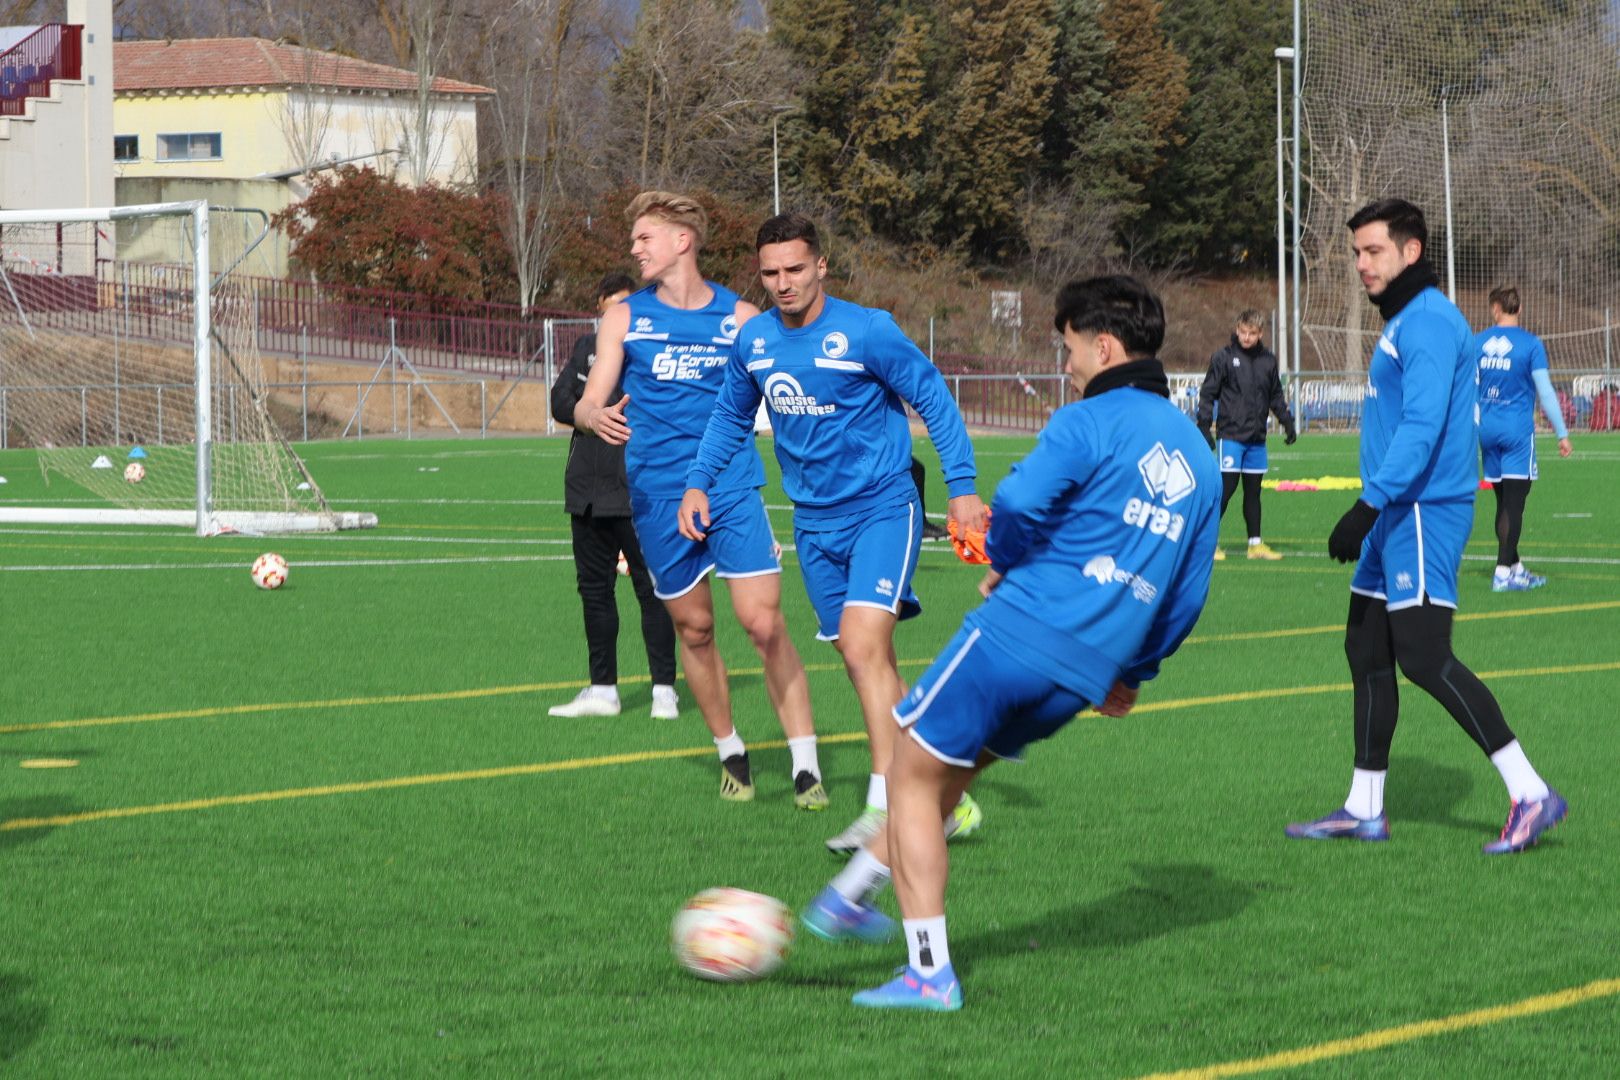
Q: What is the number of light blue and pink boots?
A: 2